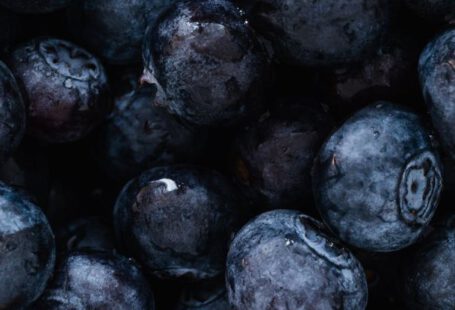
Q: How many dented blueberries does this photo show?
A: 3